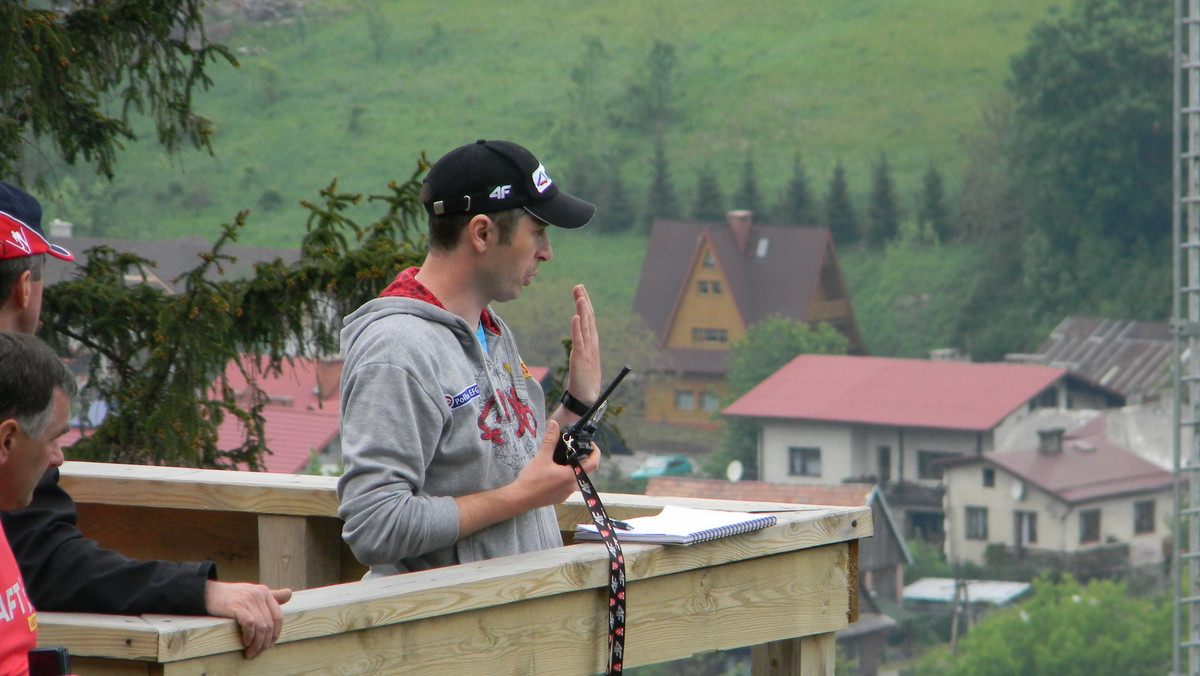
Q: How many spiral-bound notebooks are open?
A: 1